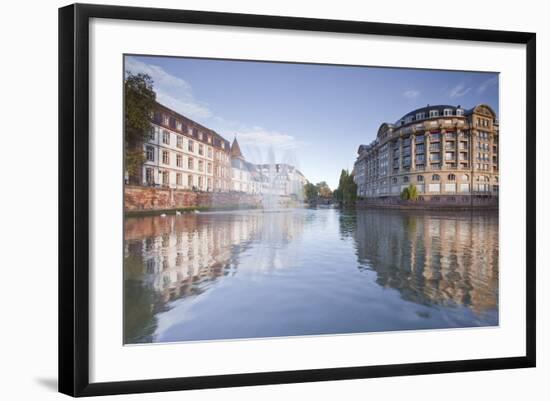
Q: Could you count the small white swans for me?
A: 3